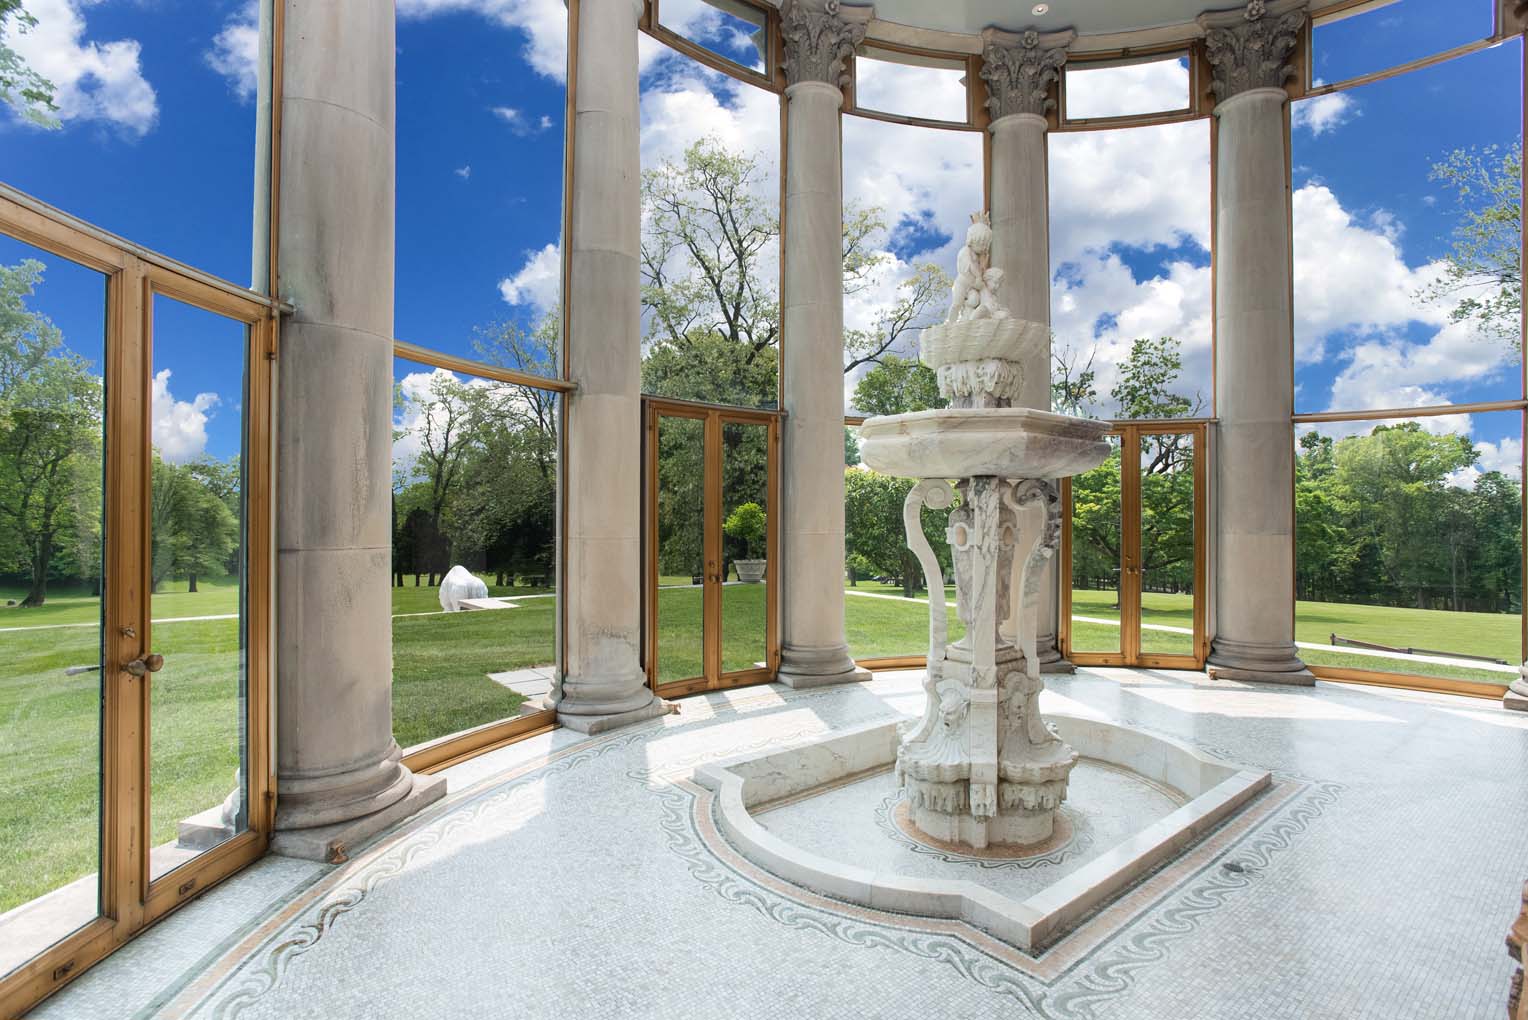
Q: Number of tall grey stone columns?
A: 5